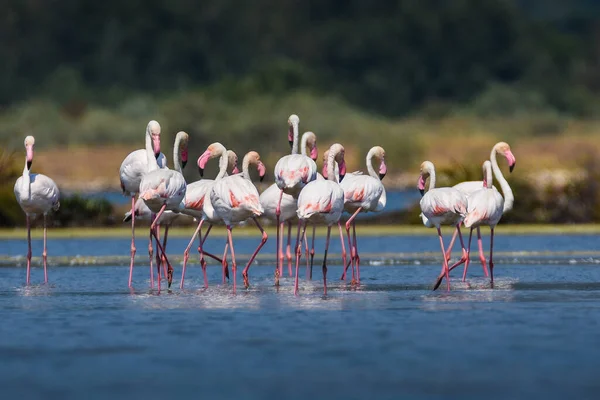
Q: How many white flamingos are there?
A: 14